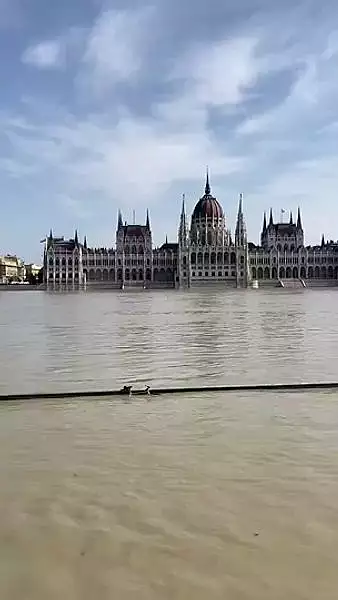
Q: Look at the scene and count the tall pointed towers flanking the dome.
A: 2